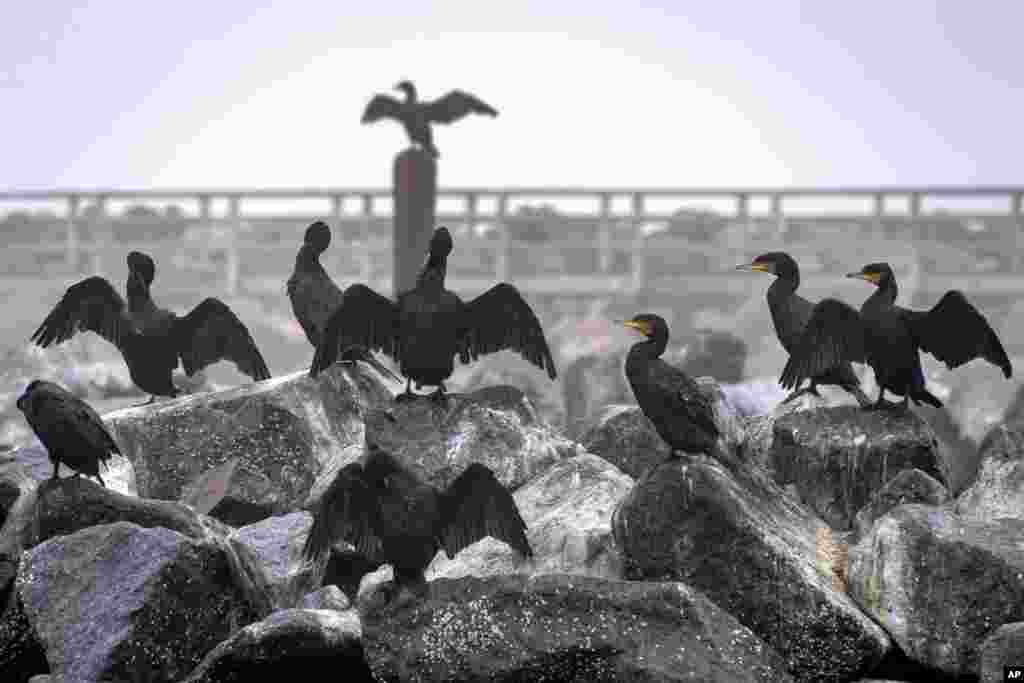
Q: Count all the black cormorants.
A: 9